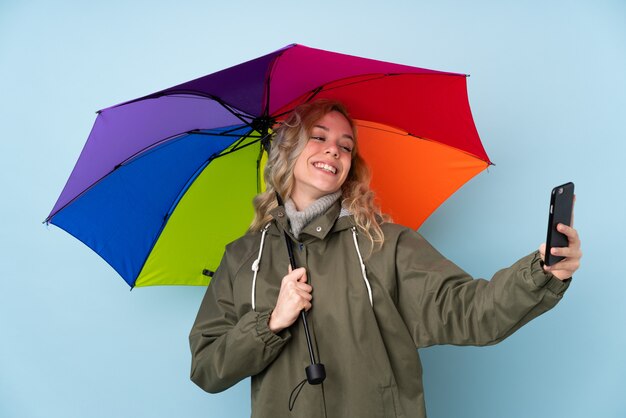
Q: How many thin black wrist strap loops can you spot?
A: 1